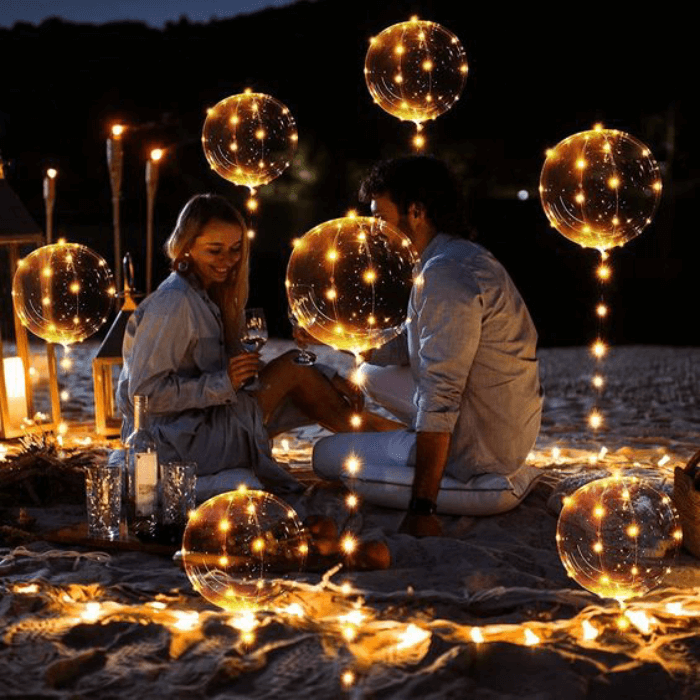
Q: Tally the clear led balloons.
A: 7